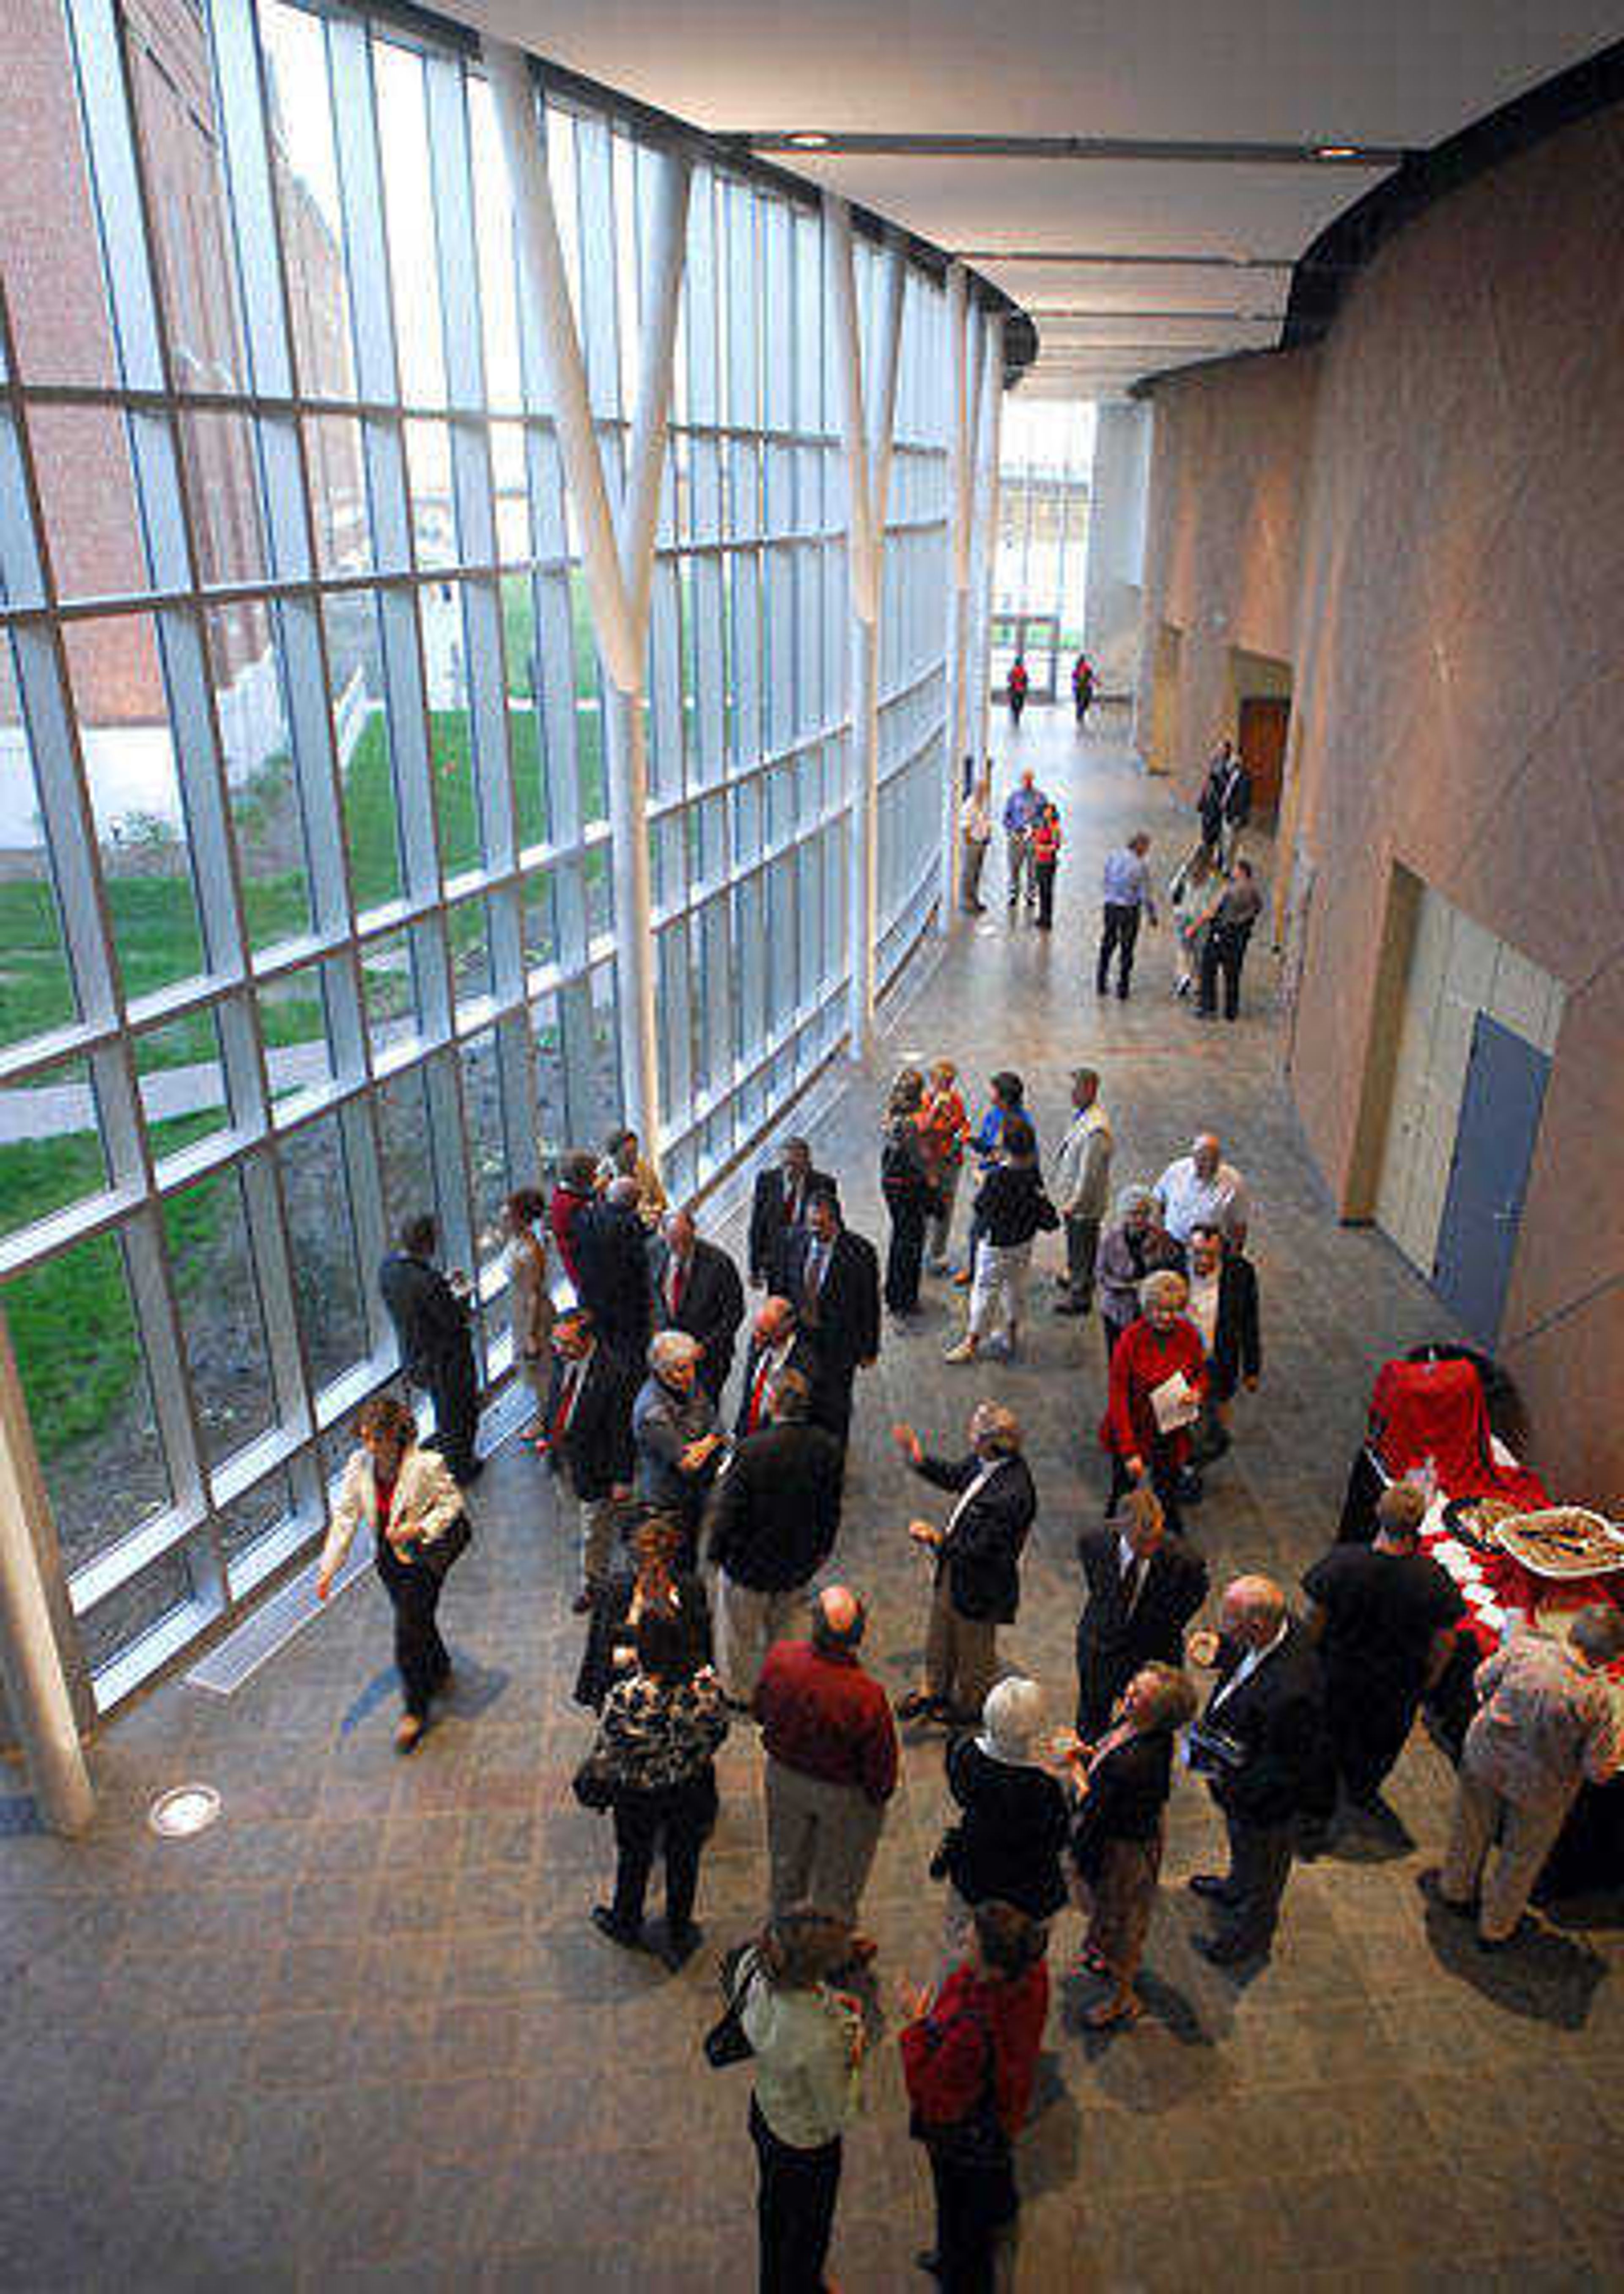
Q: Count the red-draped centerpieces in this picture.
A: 1